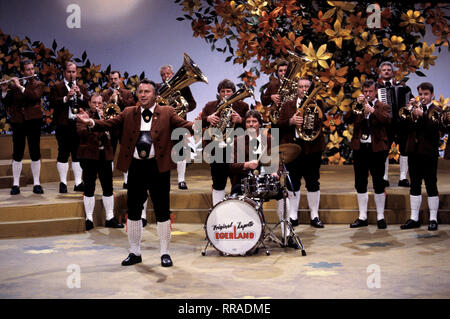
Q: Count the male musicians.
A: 13